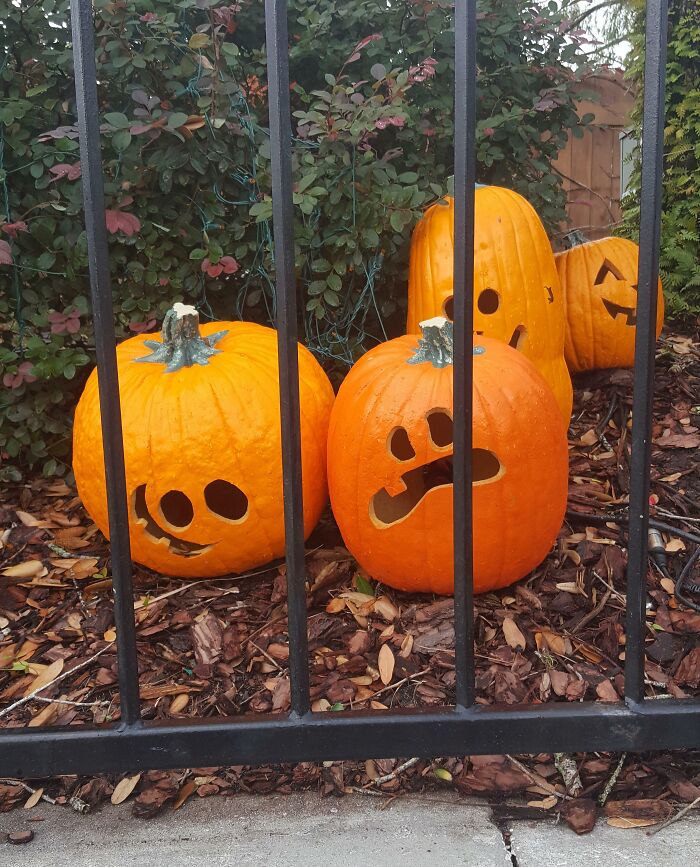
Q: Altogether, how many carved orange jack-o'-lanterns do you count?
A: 4